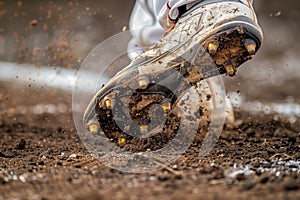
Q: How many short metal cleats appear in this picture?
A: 9